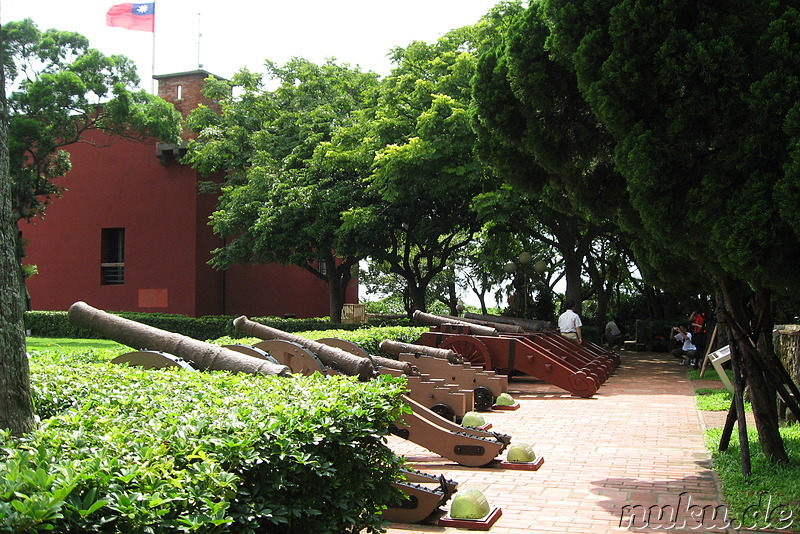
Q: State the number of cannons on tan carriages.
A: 4